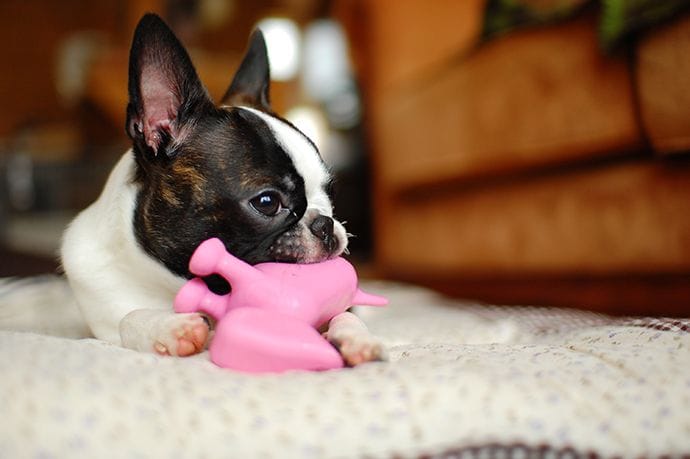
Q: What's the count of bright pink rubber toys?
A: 1